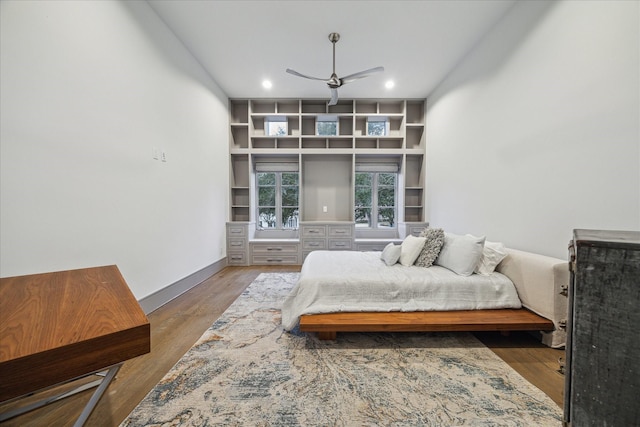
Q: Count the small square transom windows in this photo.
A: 3